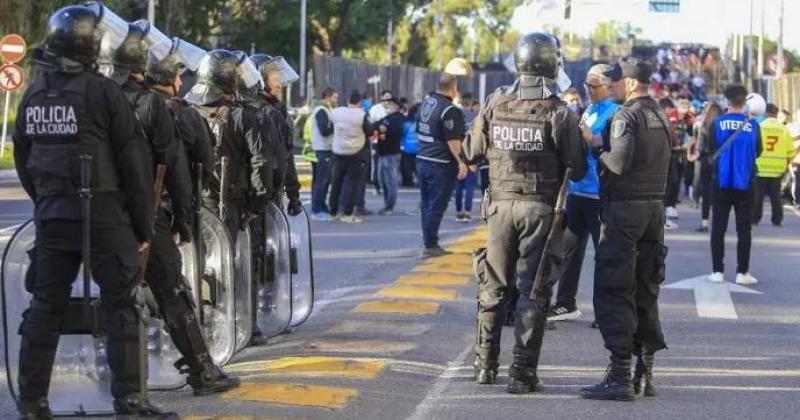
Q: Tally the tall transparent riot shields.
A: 6